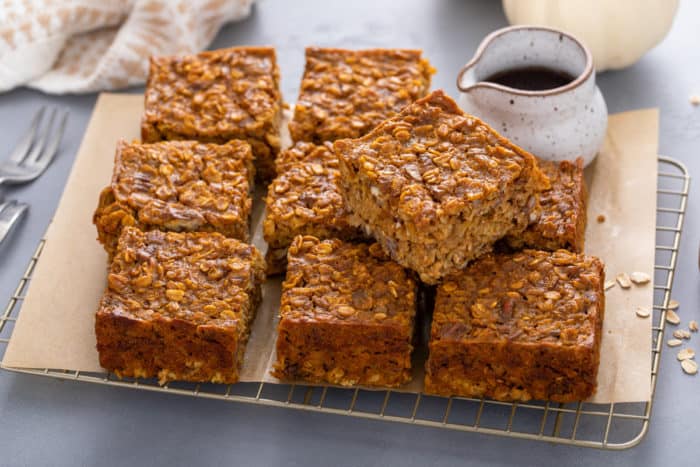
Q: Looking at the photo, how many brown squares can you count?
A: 9